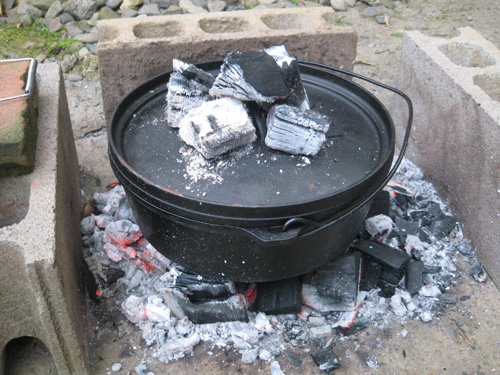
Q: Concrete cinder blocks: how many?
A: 3